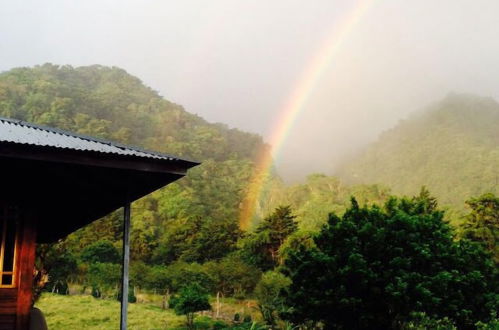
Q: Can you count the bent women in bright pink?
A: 0